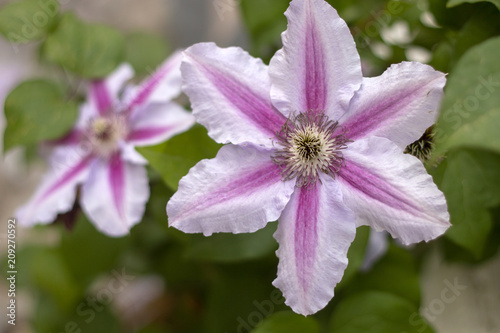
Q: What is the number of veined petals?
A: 12